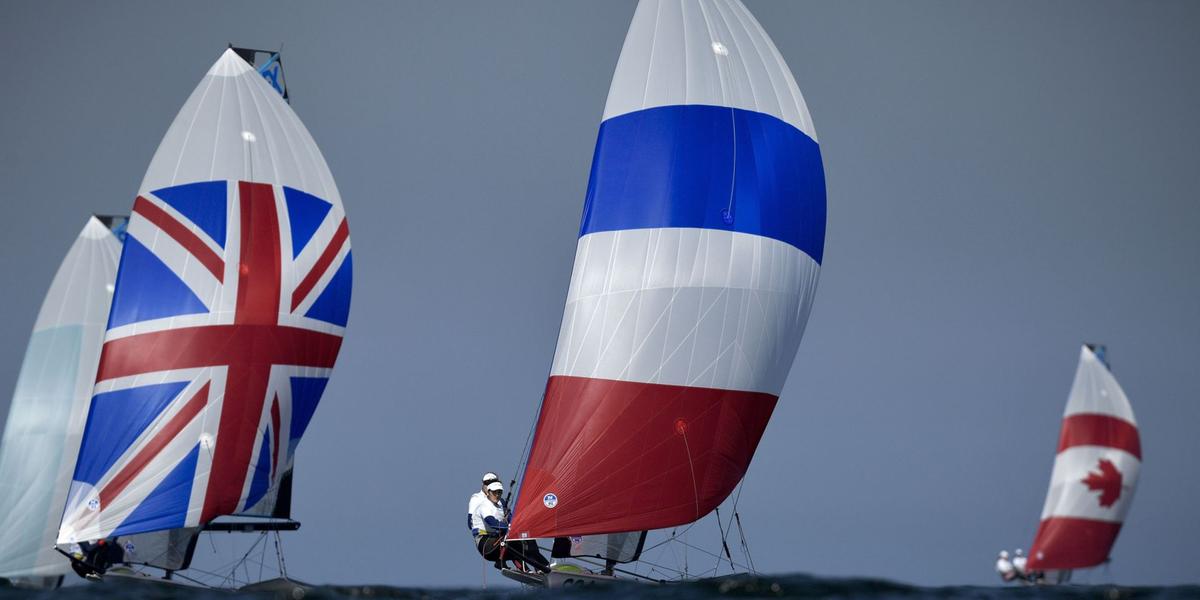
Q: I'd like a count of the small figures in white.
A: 4